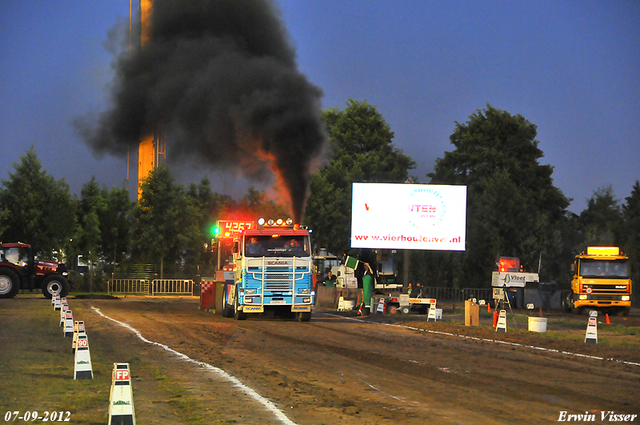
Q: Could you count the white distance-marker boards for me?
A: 13